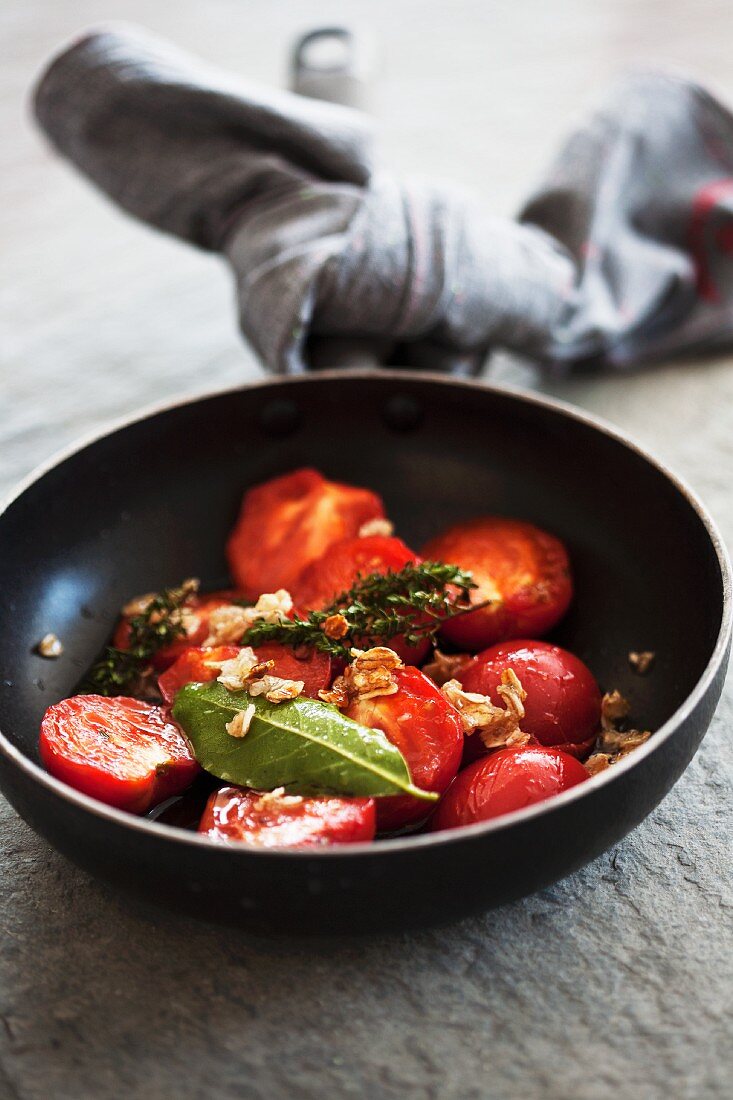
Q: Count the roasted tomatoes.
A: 10